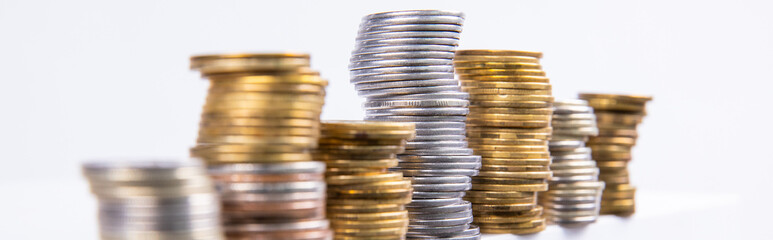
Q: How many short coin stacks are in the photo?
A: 4